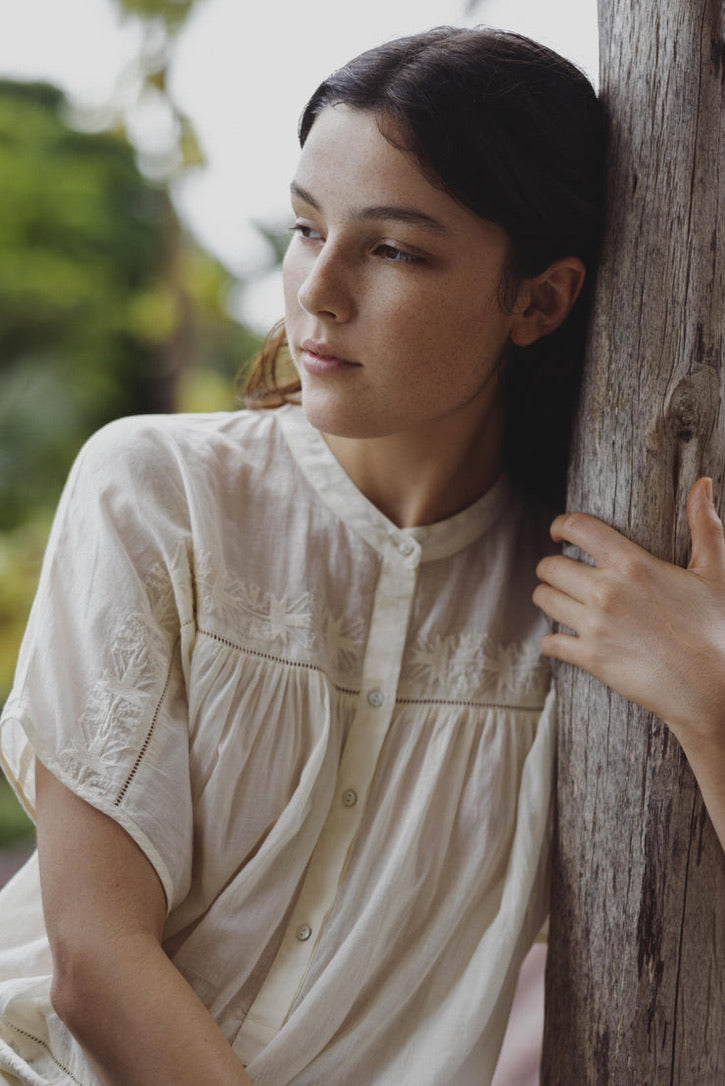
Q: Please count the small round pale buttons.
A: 4